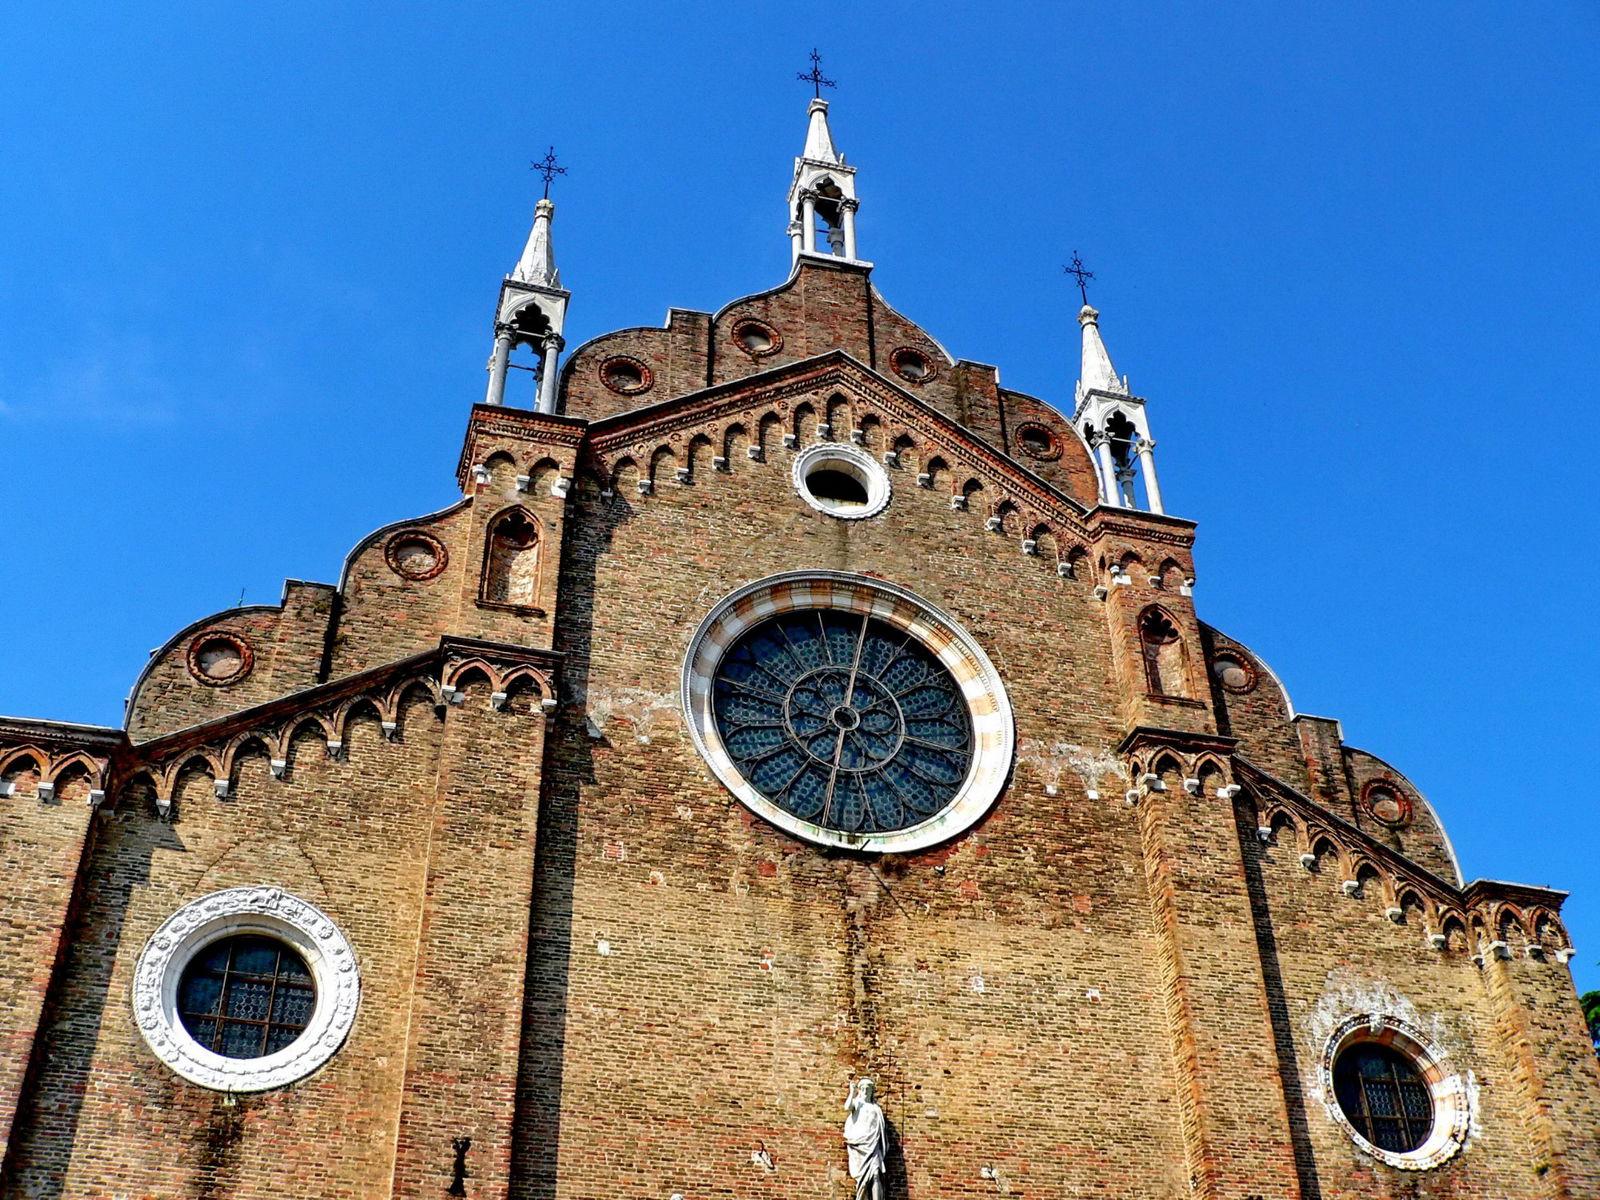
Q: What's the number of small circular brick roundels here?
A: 8